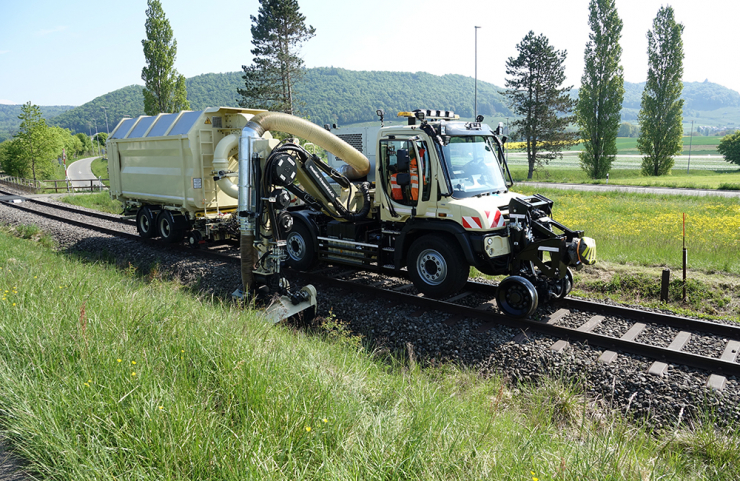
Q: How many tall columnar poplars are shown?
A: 3